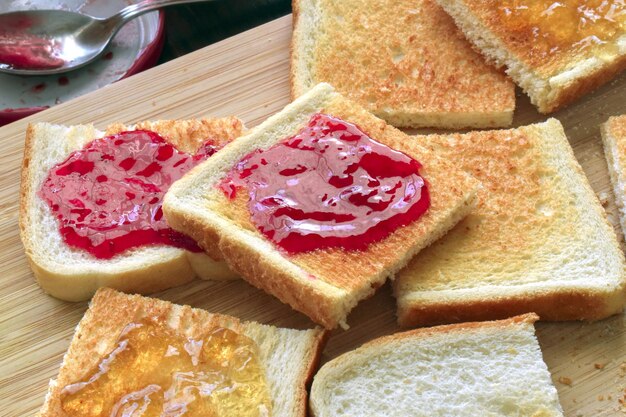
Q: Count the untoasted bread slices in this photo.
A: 1